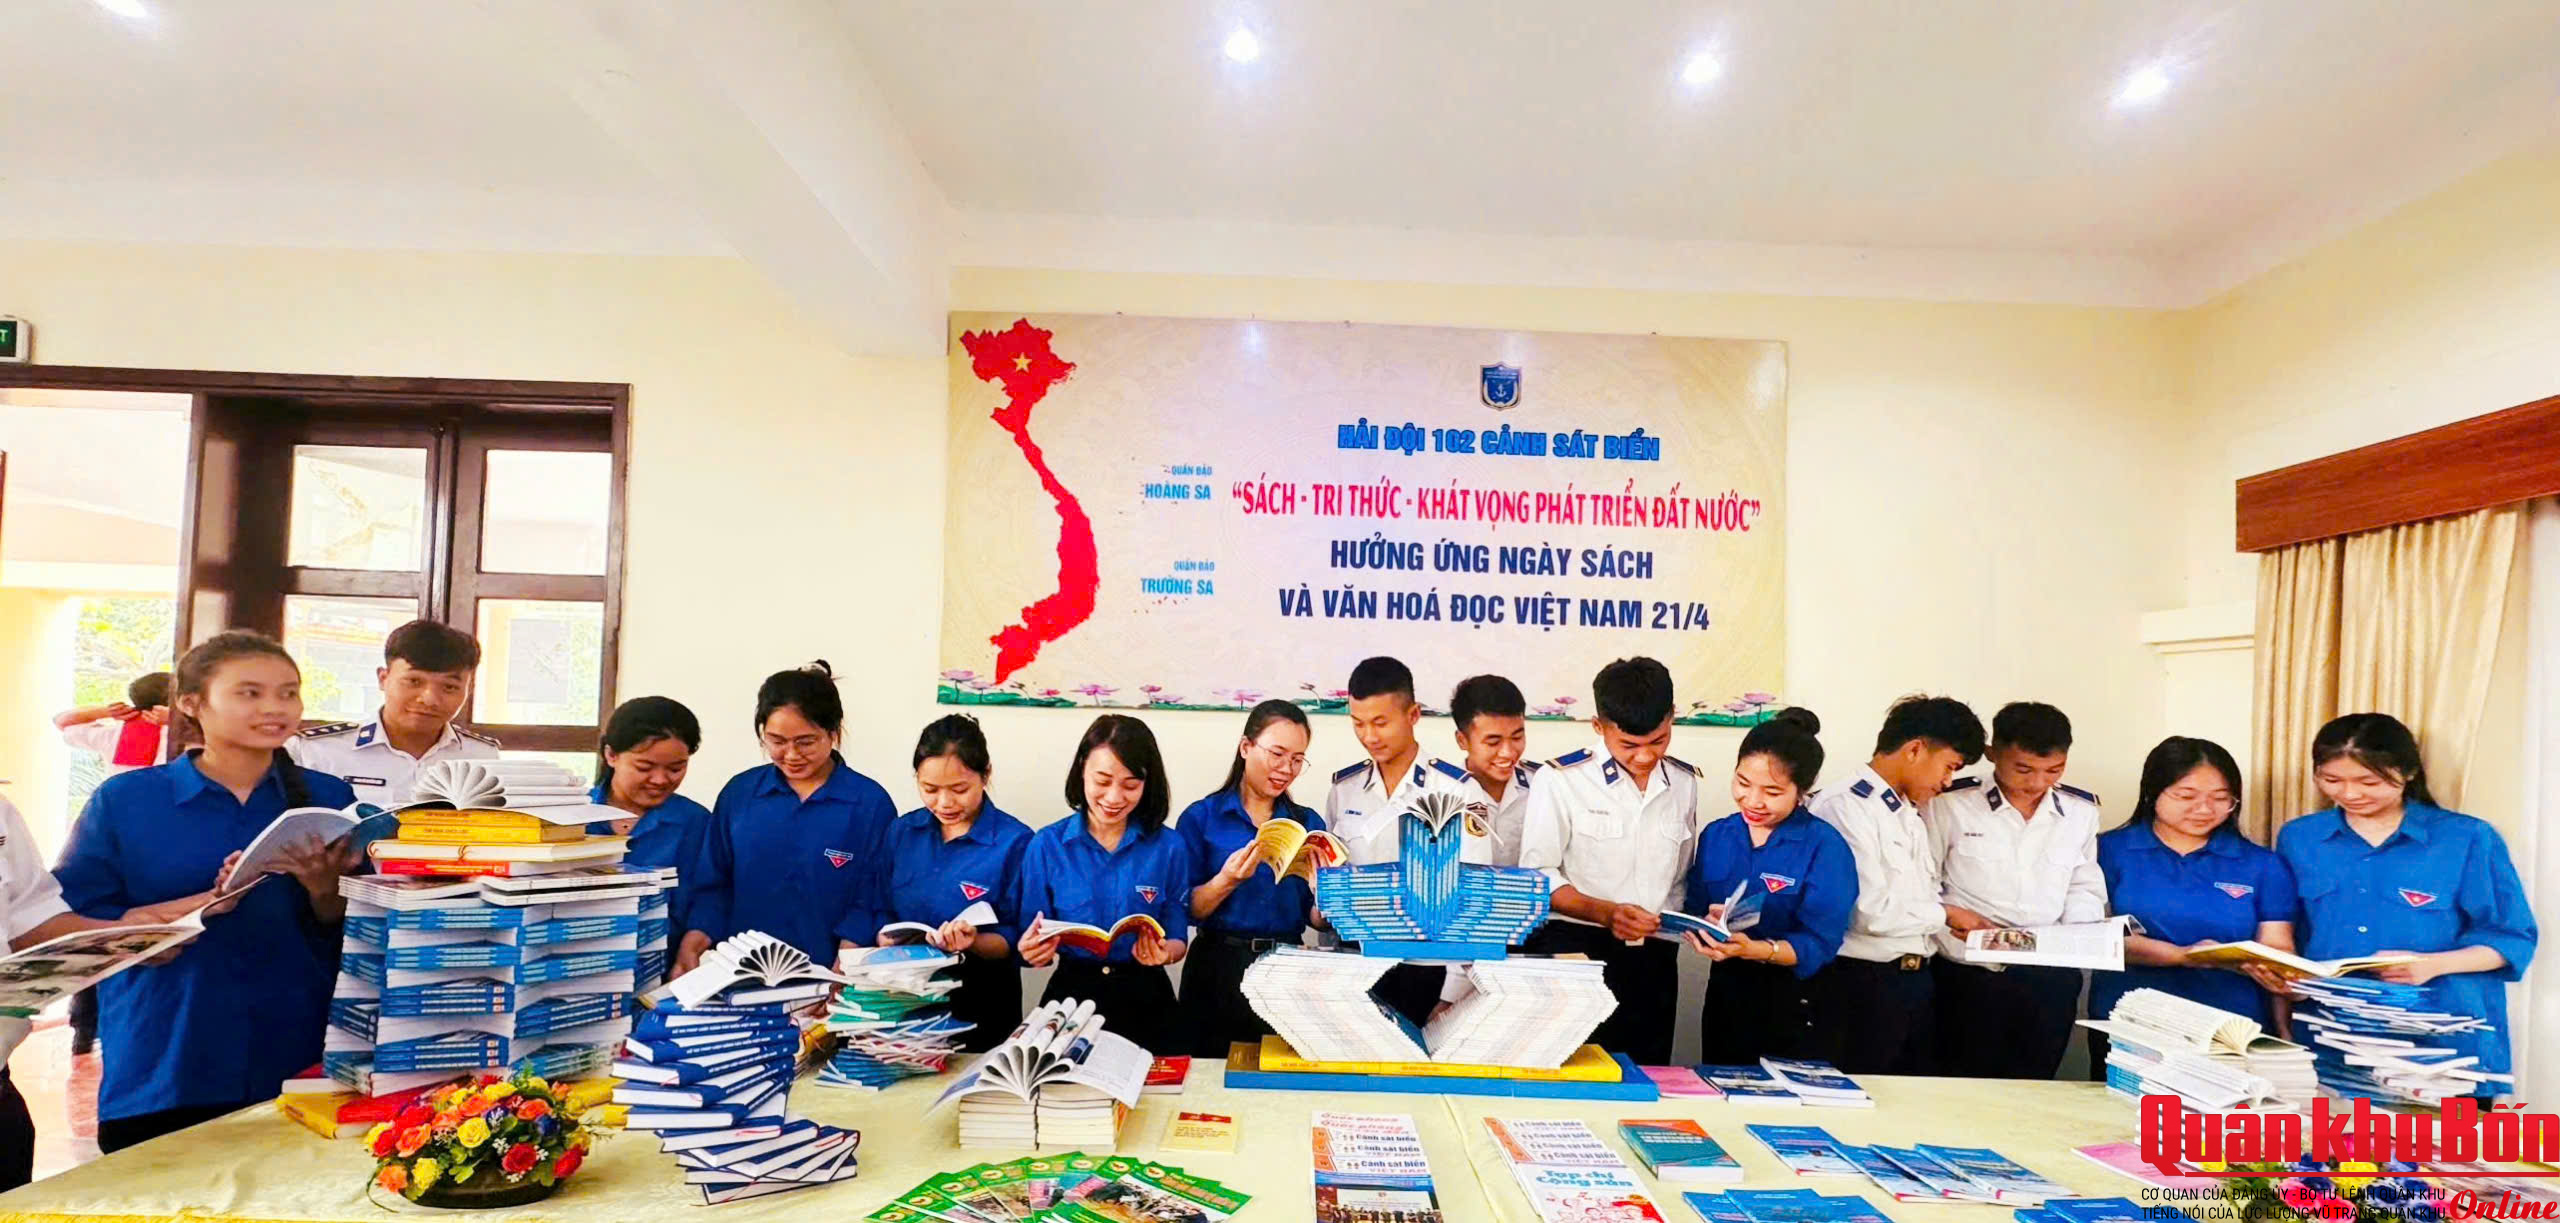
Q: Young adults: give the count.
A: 15